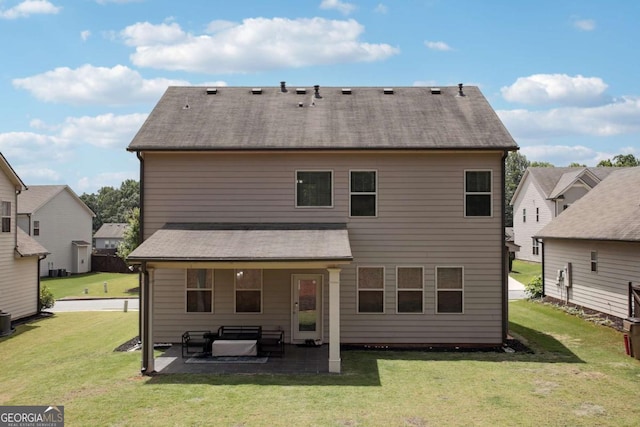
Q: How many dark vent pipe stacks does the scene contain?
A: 3